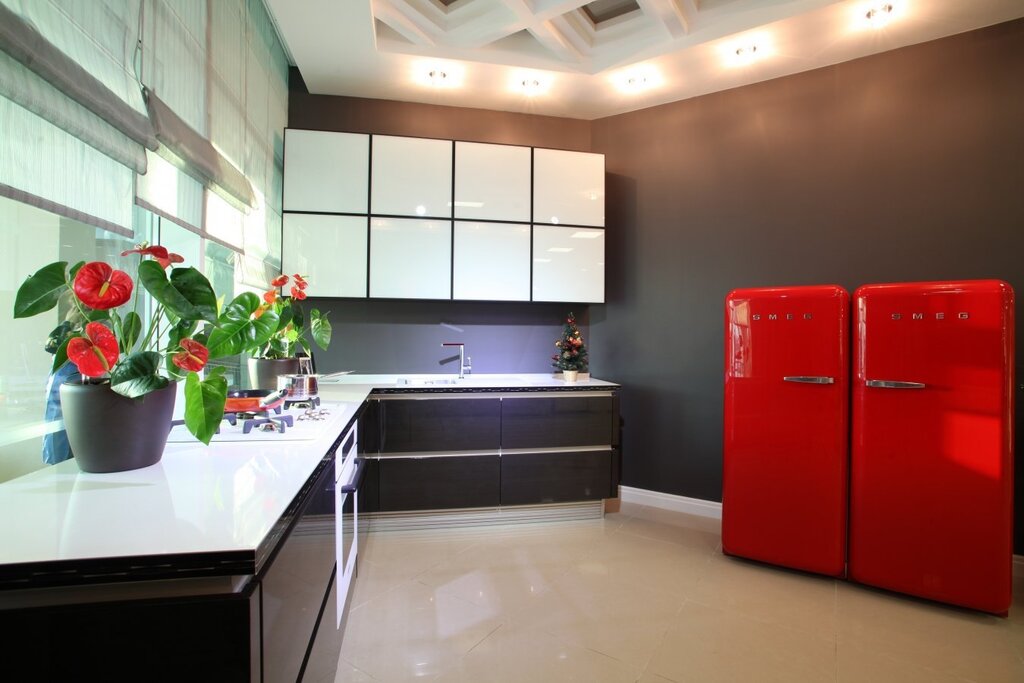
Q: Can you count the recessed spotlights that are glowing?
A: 5